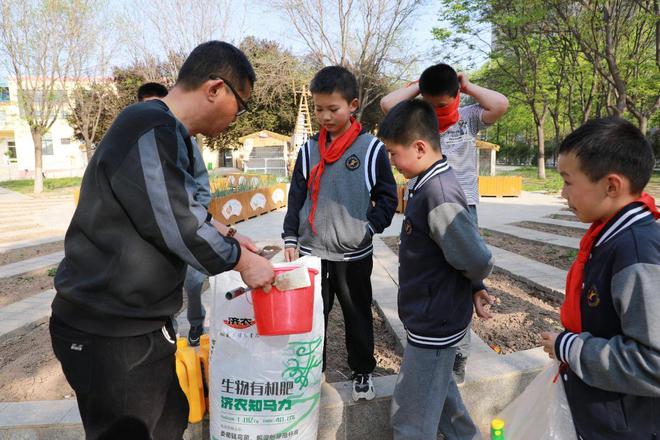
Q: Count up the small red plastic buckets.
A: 1